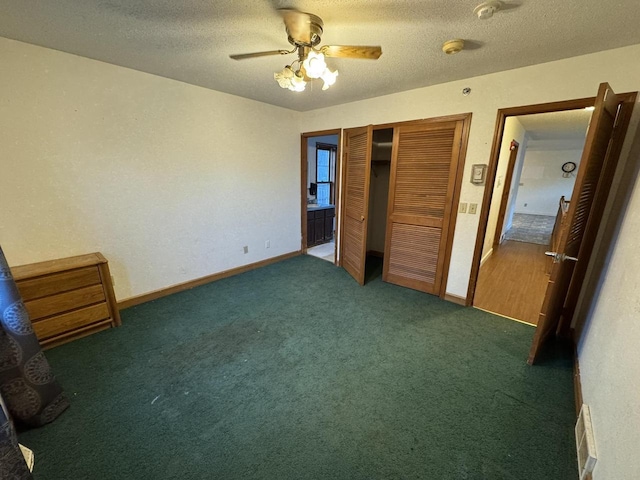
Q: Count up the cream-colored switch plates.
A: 2